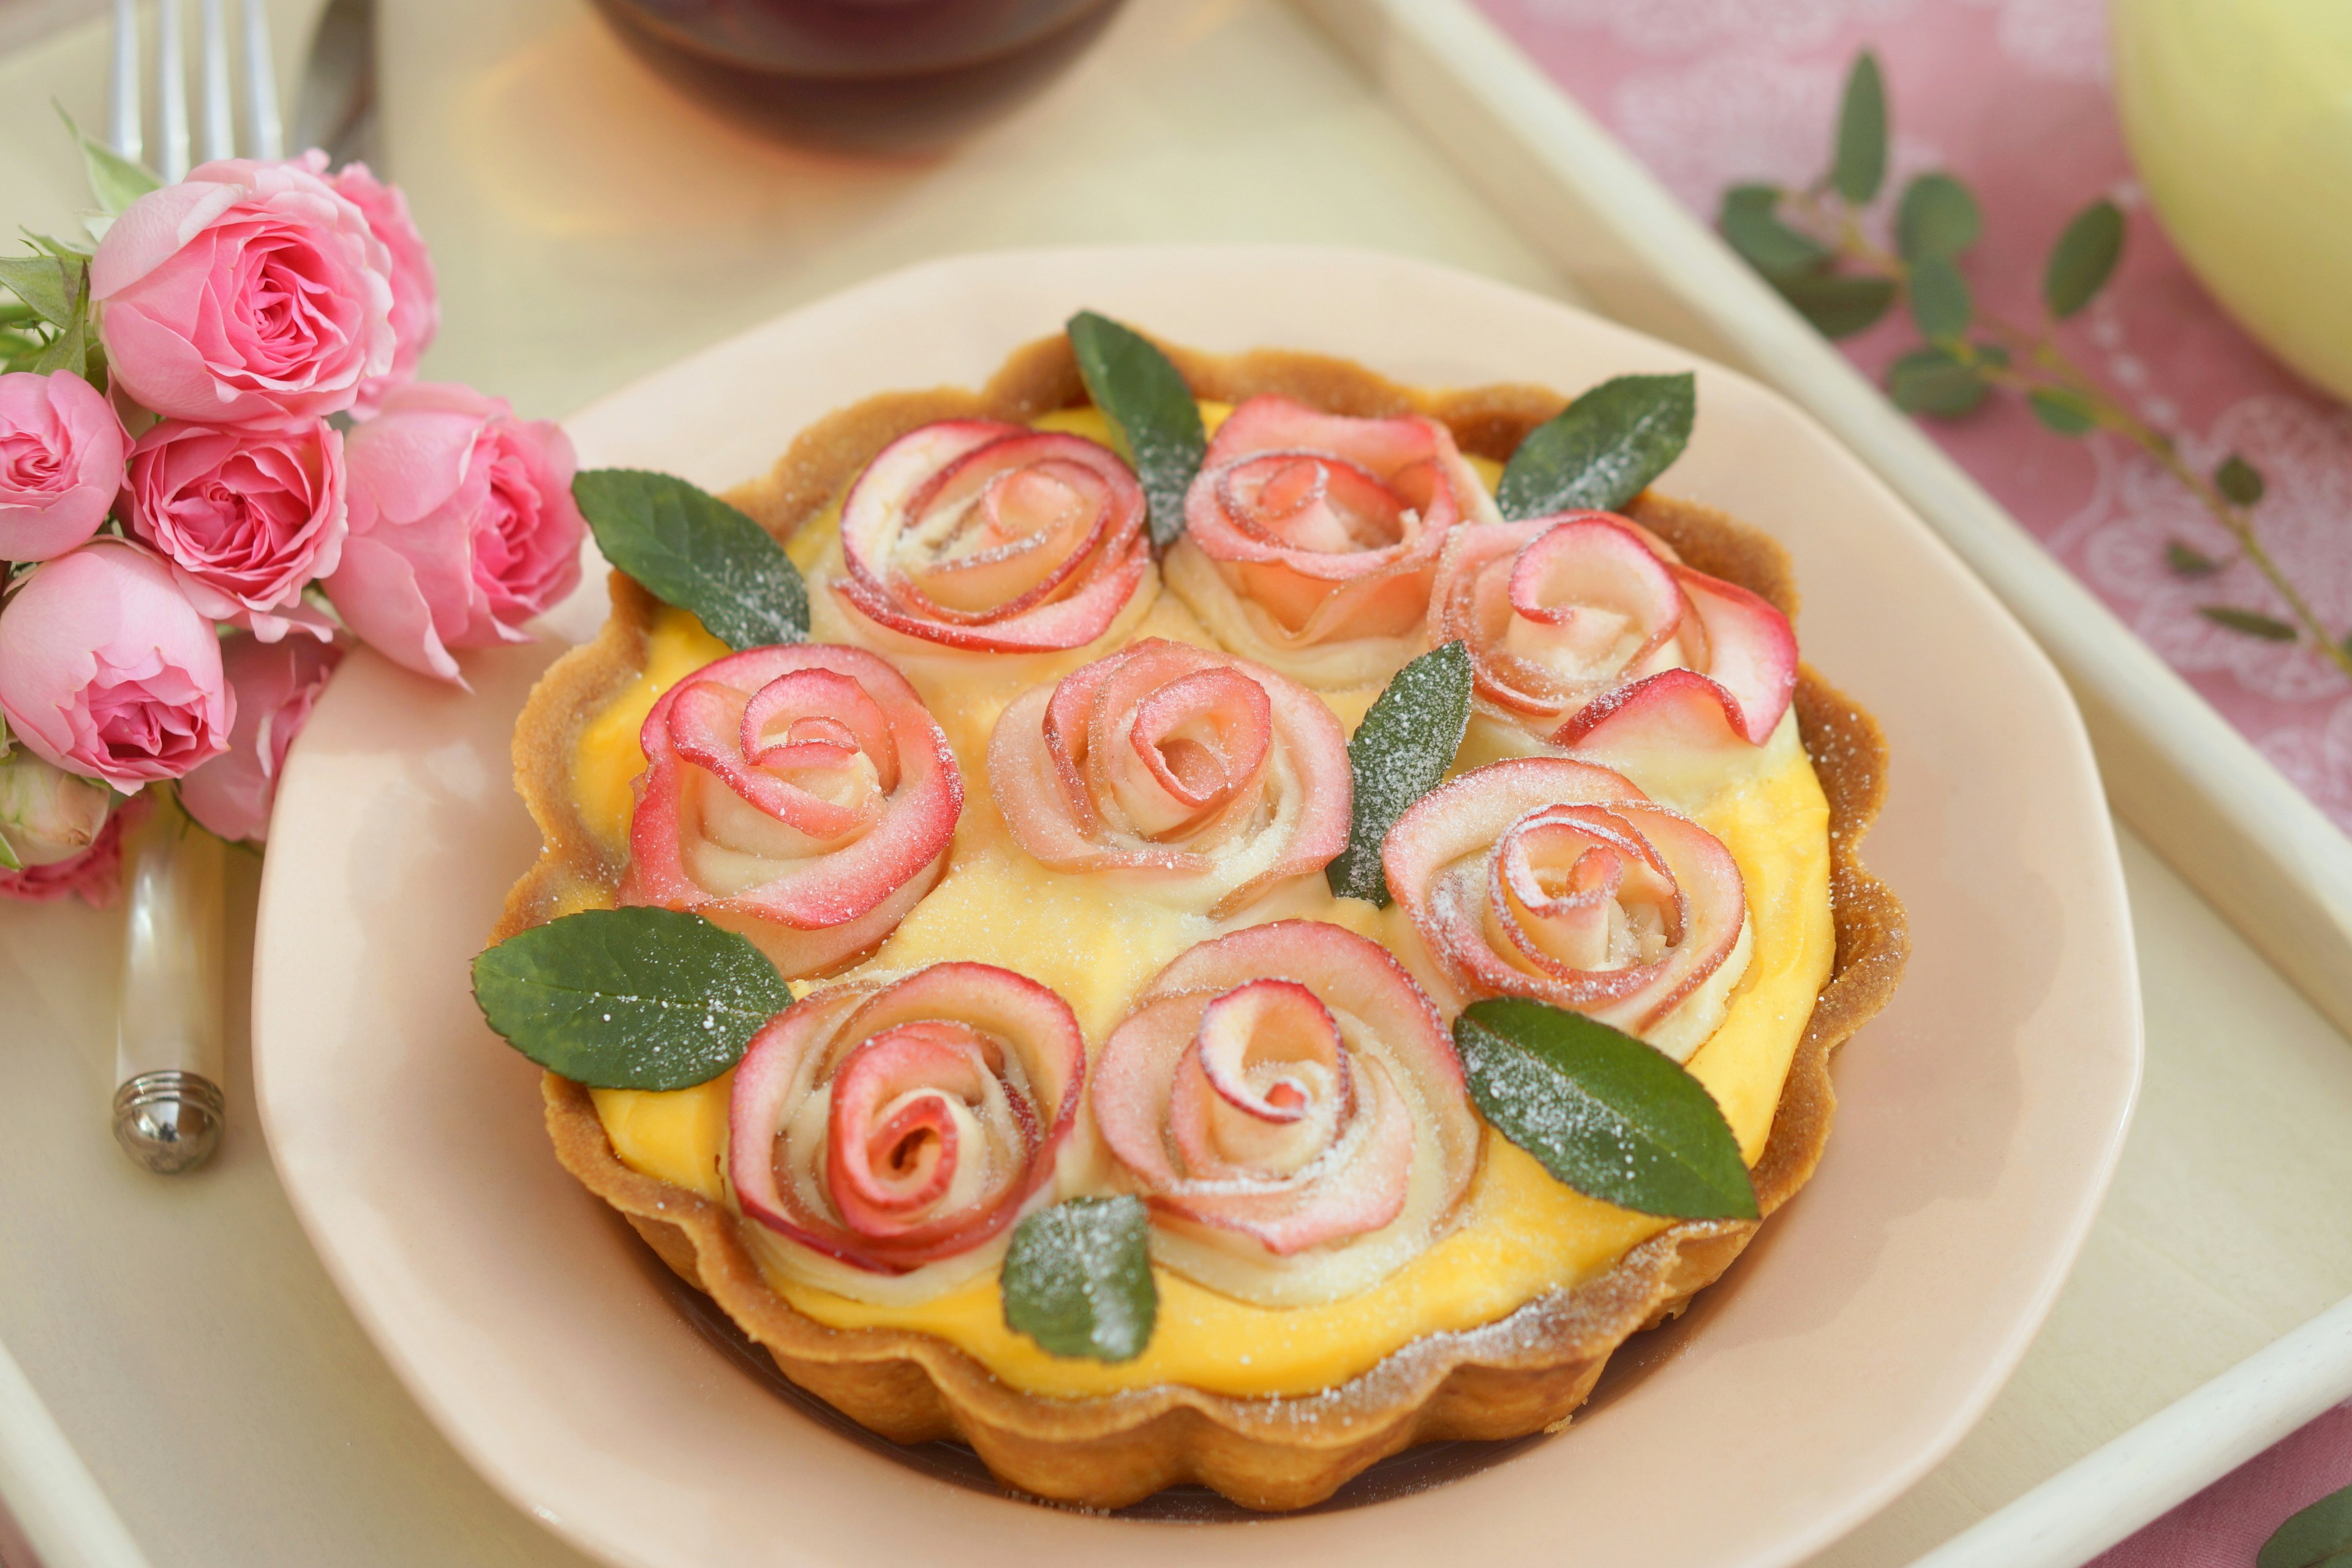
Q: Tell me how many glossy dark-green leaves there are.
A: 7